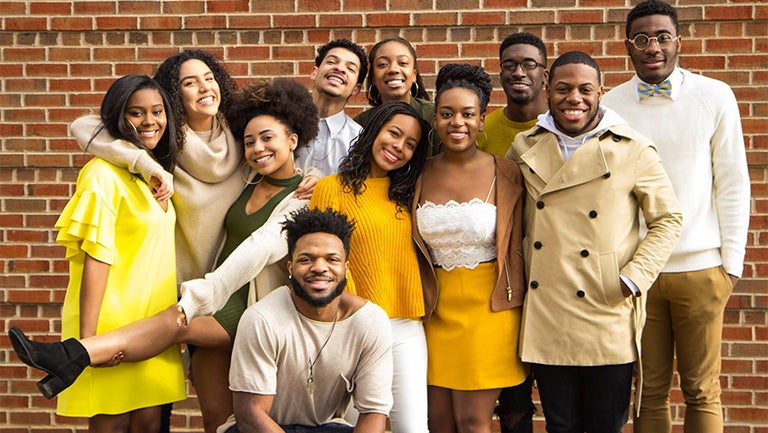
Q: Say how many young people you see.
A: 11